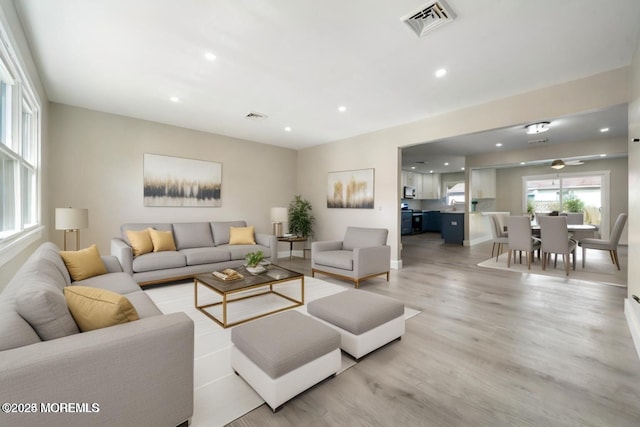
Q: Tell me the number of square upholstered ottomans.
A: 2